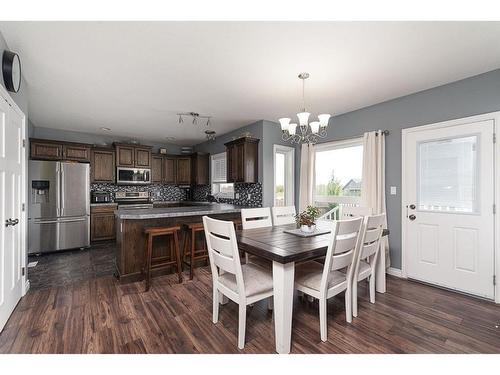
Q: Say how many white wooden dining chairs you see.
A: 6